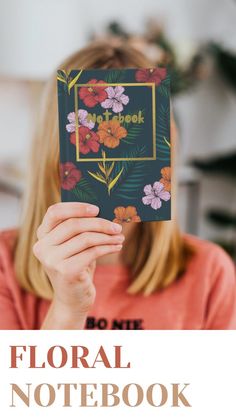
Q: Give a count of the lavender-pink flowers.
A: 3